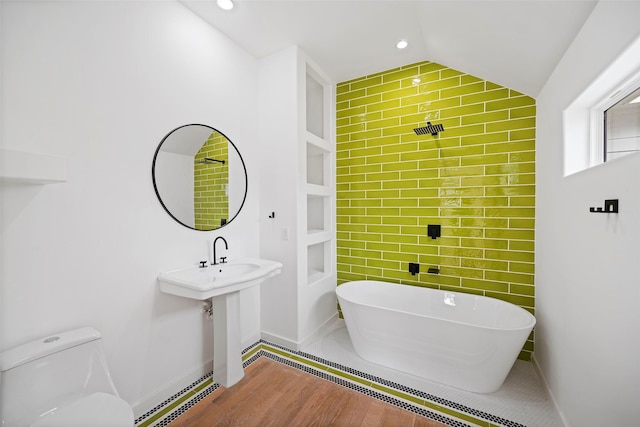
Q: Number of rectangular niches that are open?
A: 4